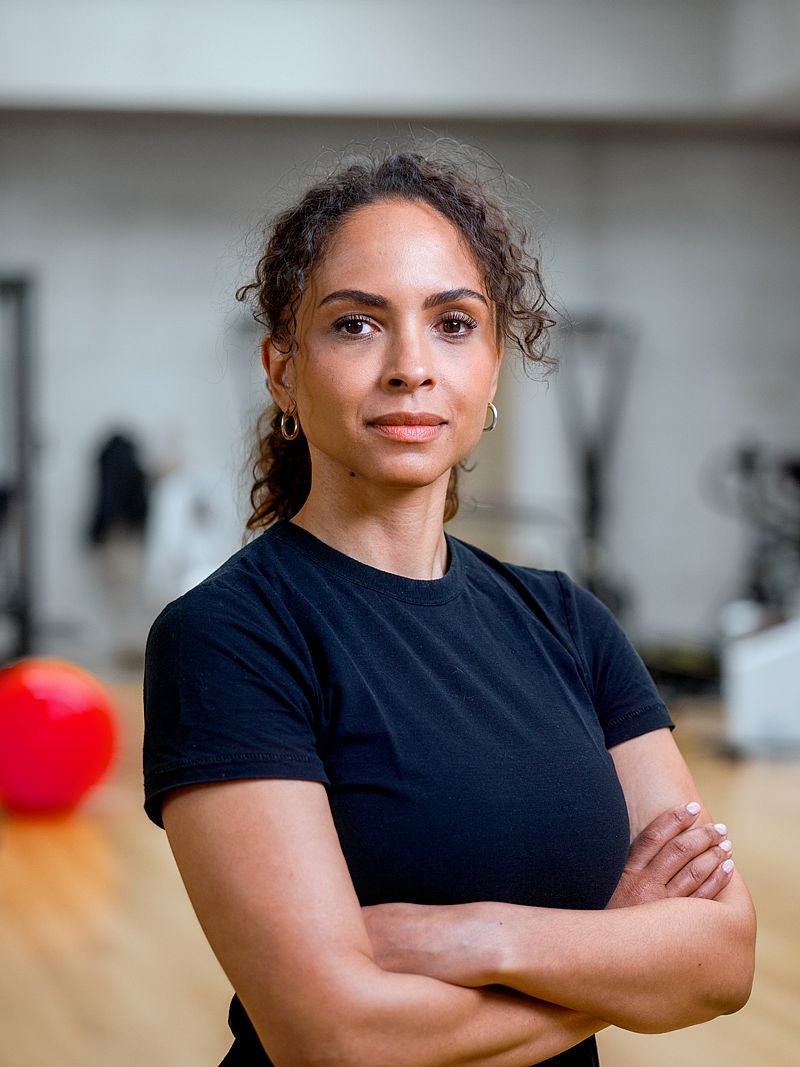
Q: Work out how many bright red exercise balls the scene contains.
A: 1